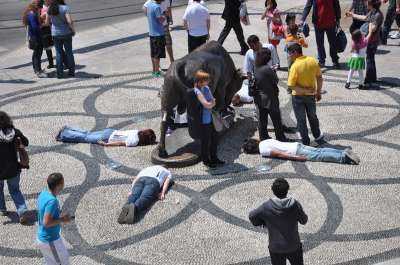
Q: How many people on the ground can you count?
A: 4